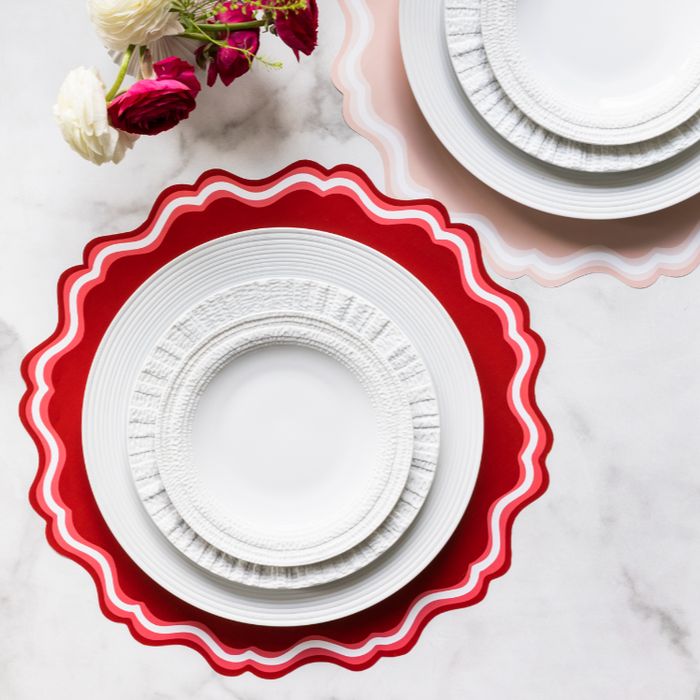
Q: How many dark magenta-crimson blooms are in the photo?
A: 3